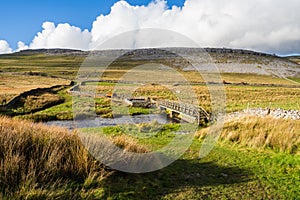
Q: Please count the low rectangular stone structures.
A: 1